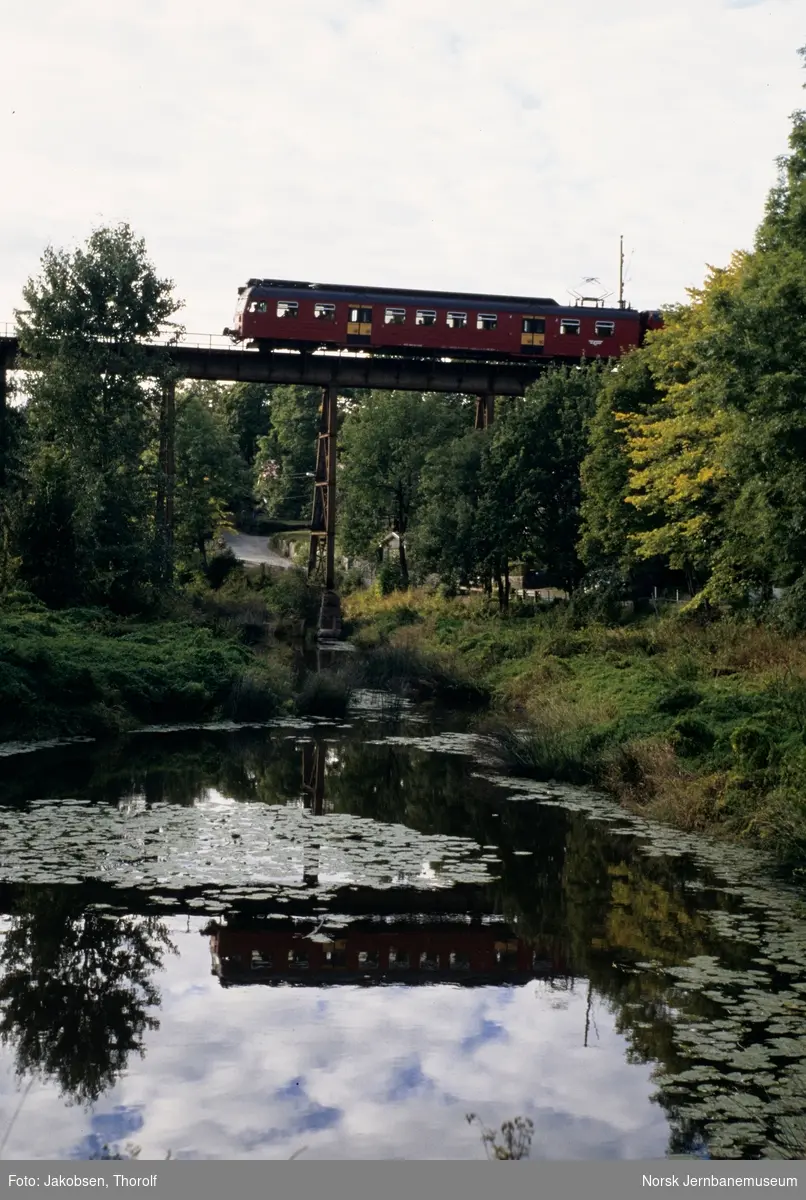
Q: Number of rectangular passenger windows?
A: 8